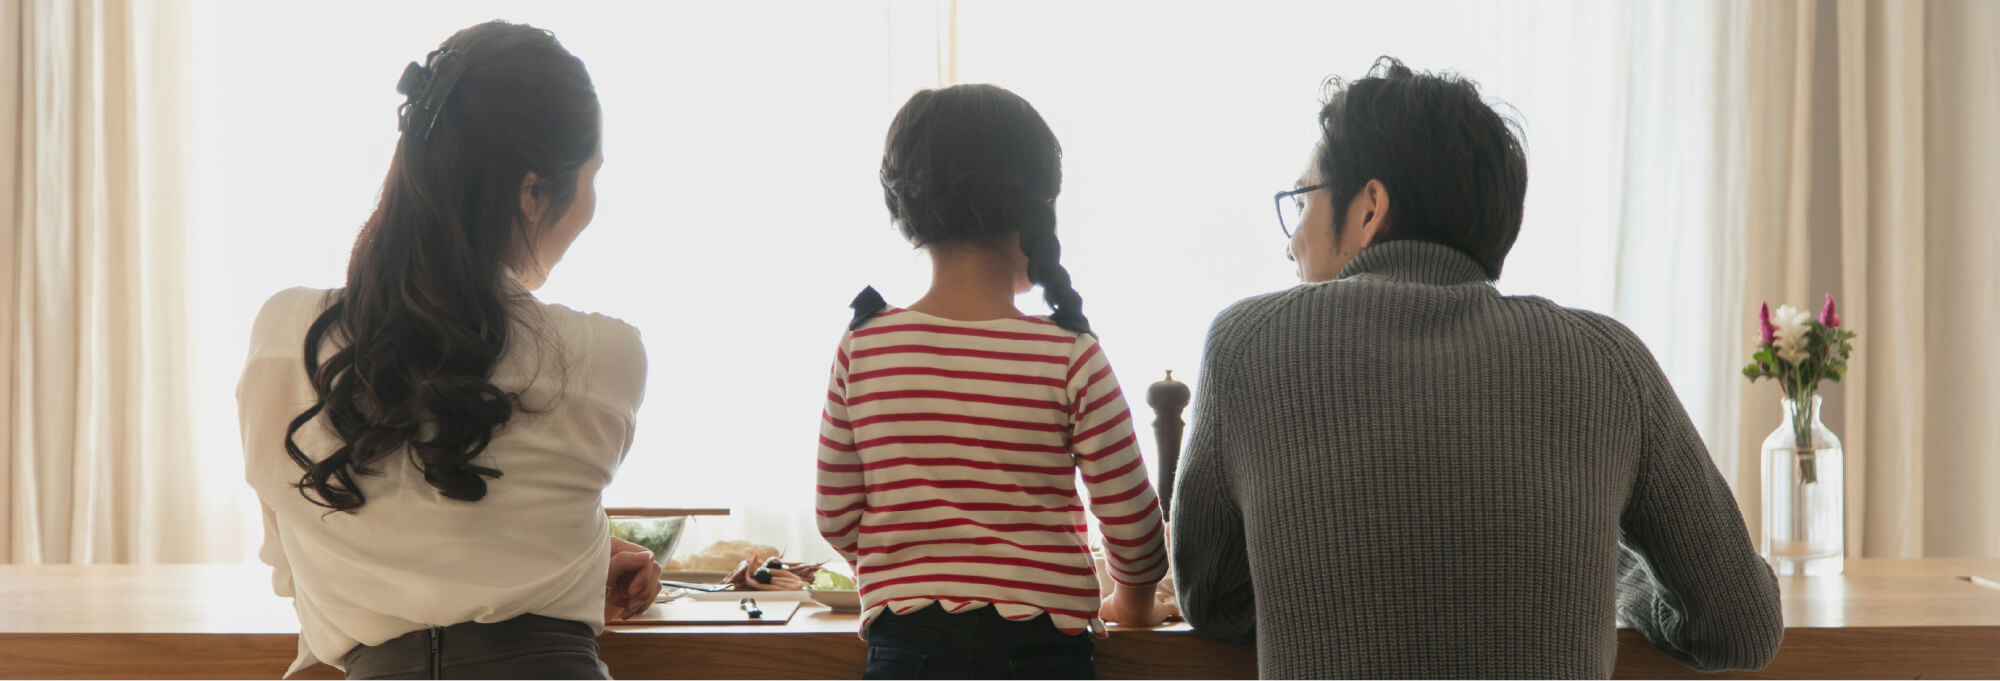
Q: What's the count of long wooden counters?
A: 1